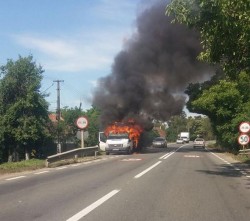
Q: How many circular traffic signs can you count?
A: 3